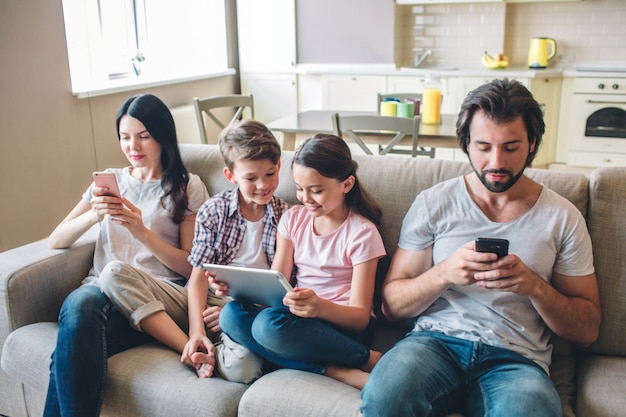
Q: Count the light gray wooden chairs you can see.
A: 3